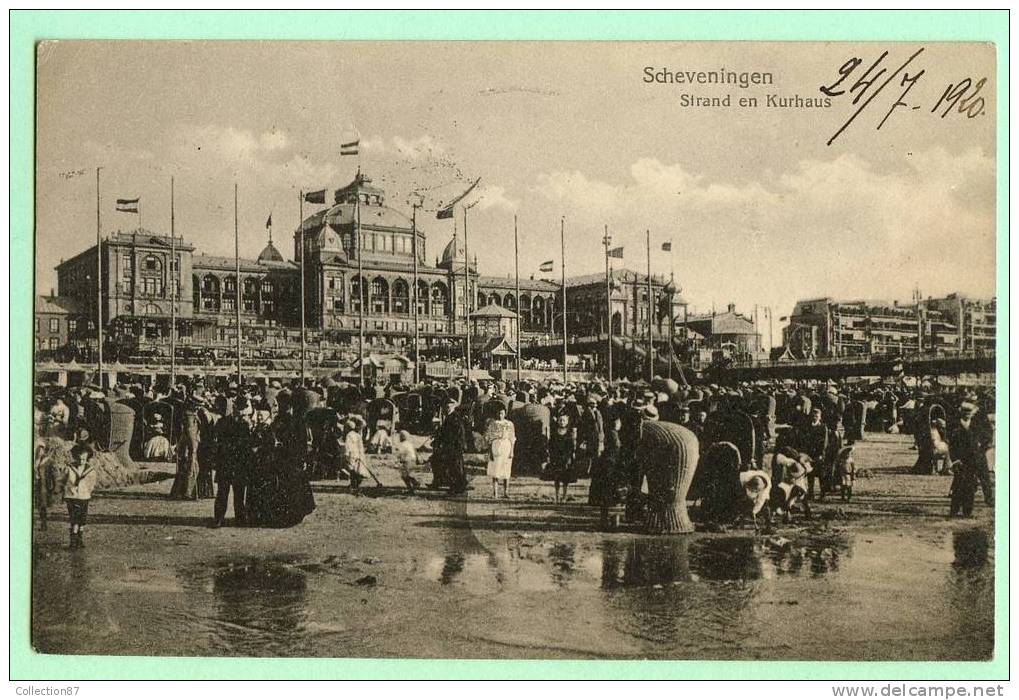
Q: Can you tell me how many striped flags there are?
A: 3